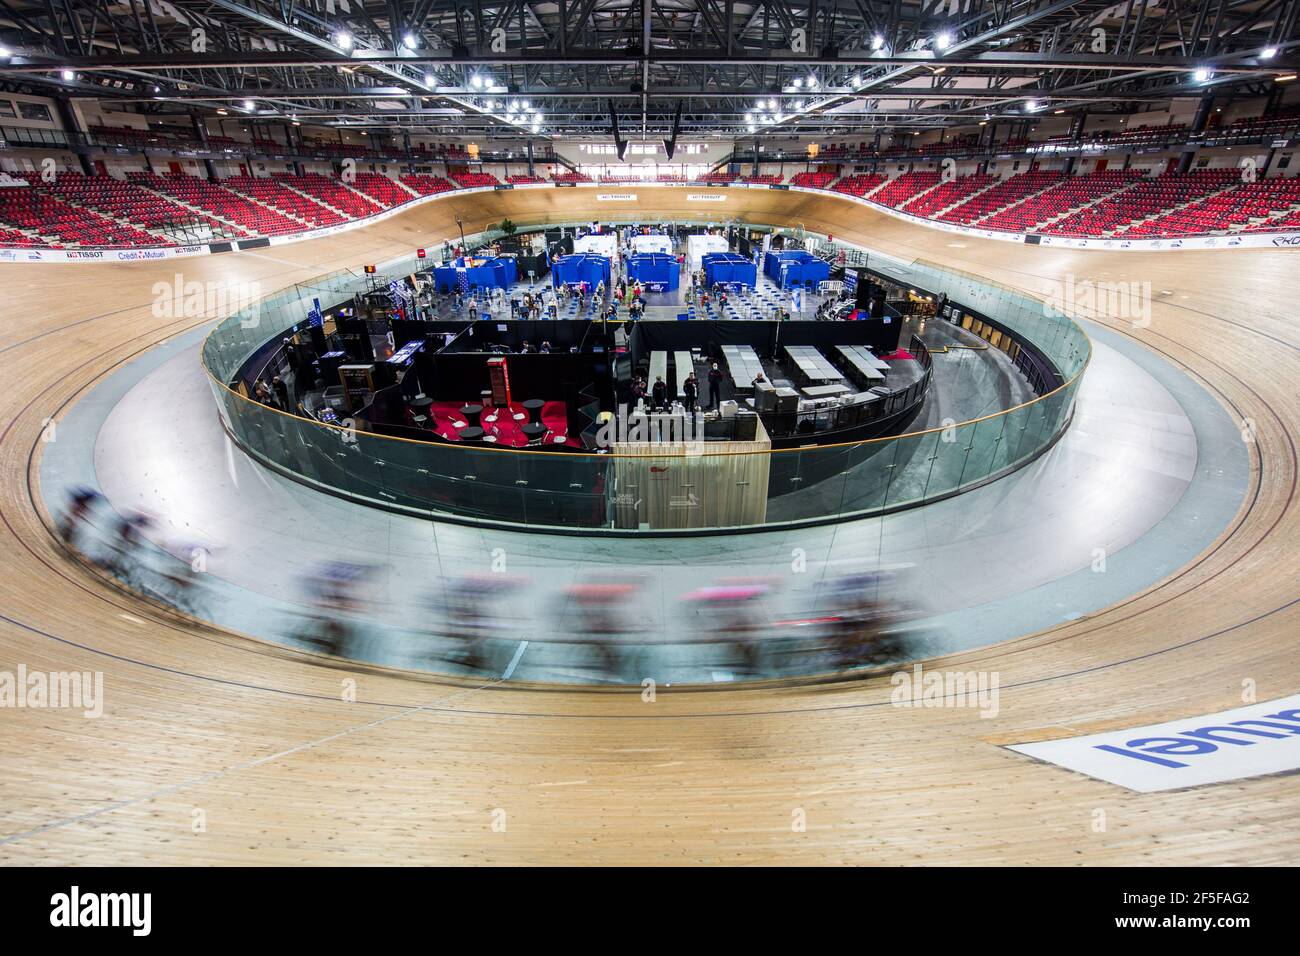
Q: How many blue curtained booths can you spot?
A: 5